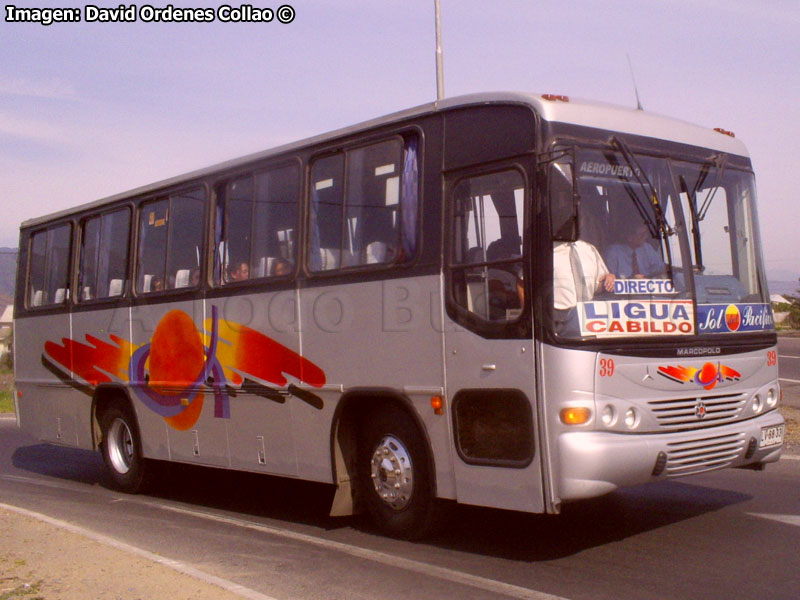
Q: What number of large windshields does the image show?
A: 2